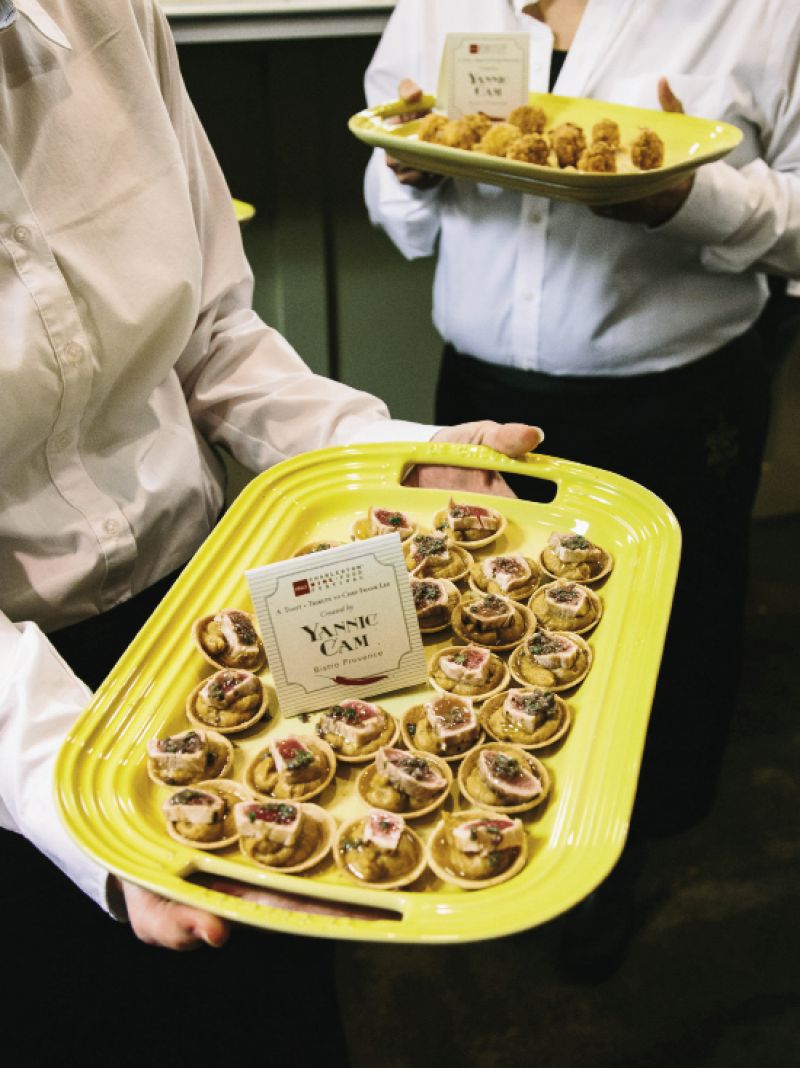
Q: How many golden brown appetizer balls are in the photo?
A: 10